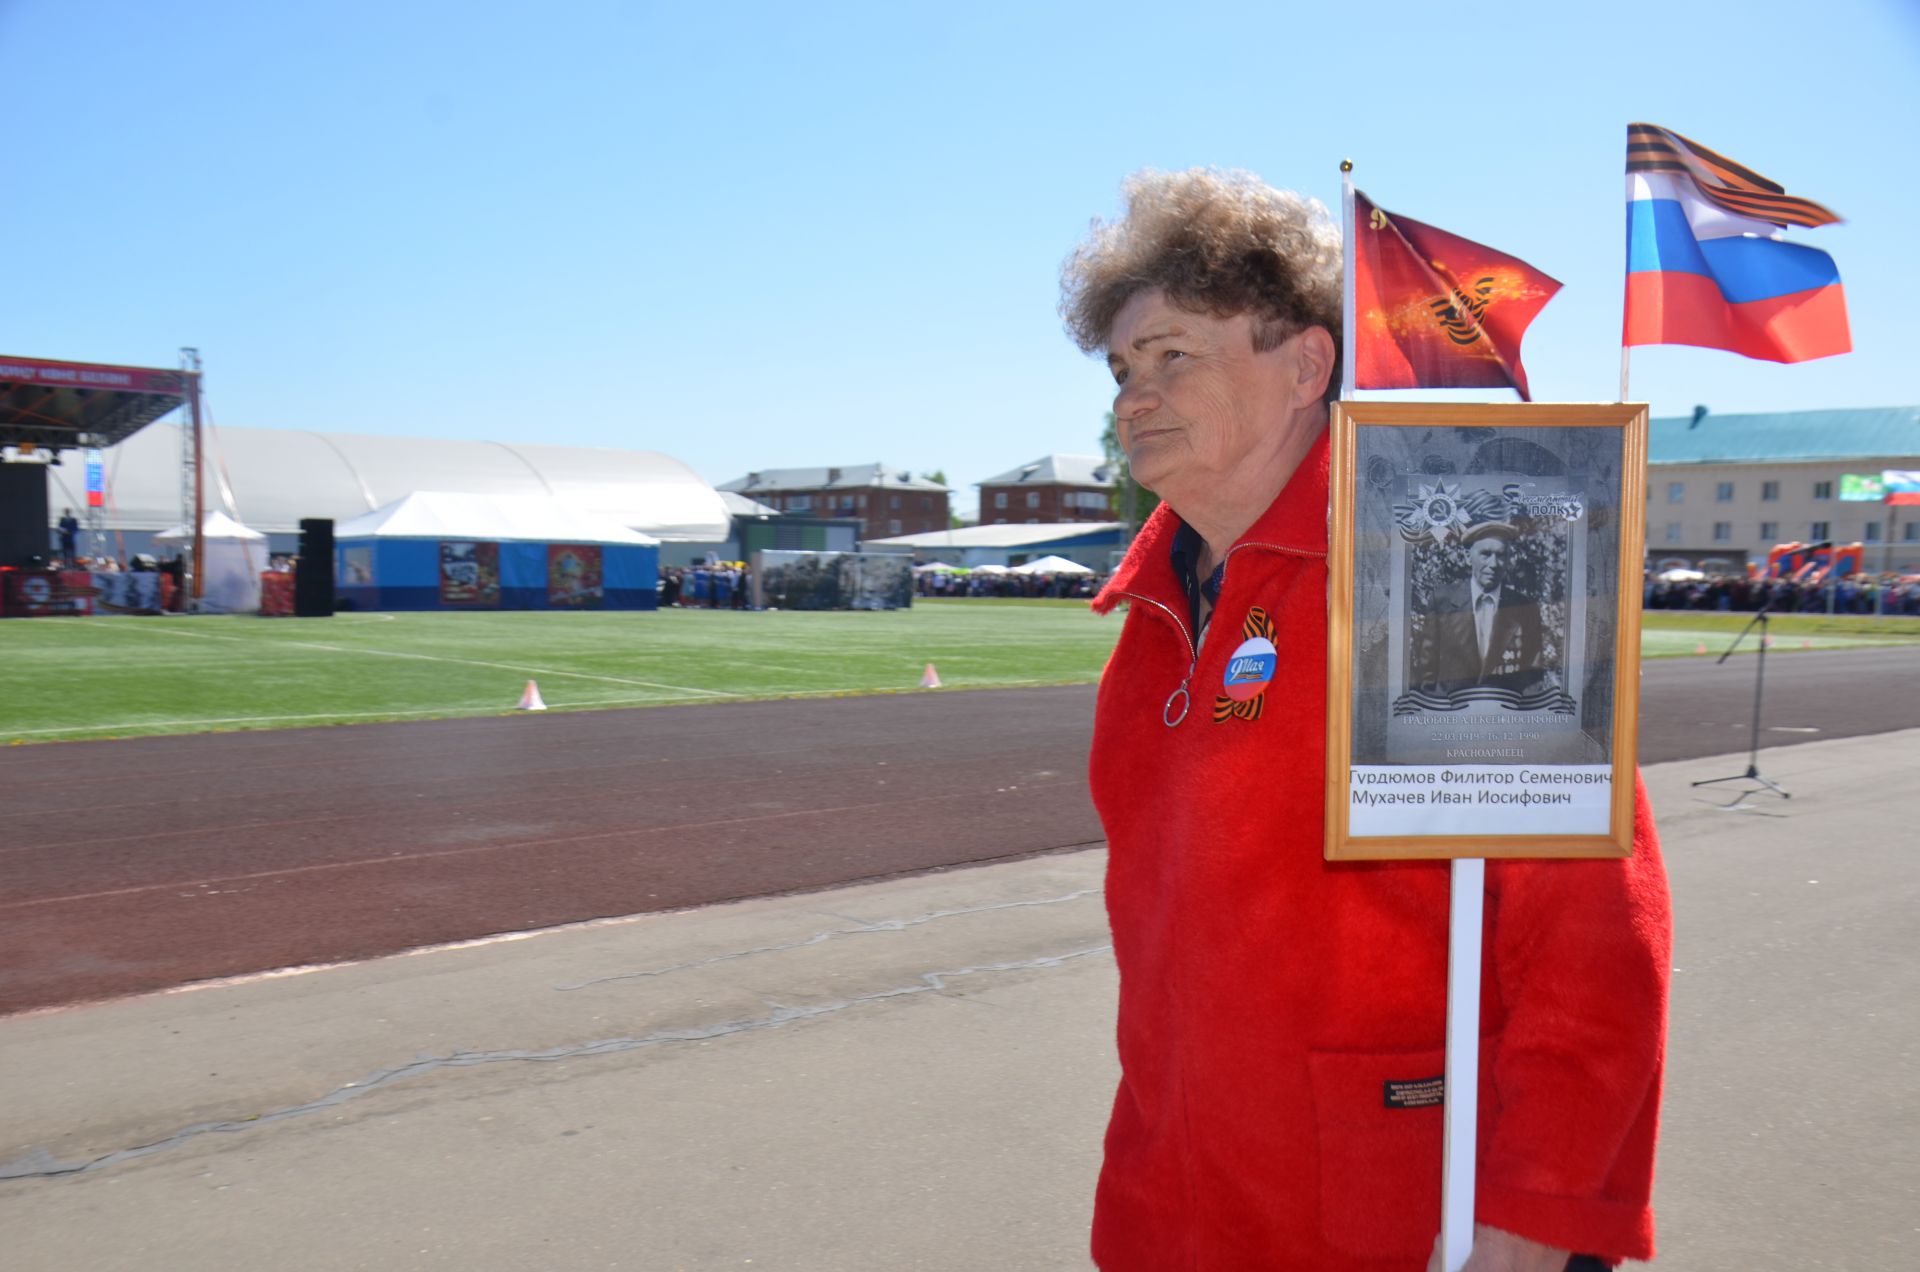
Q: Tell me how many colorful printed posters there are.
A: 2